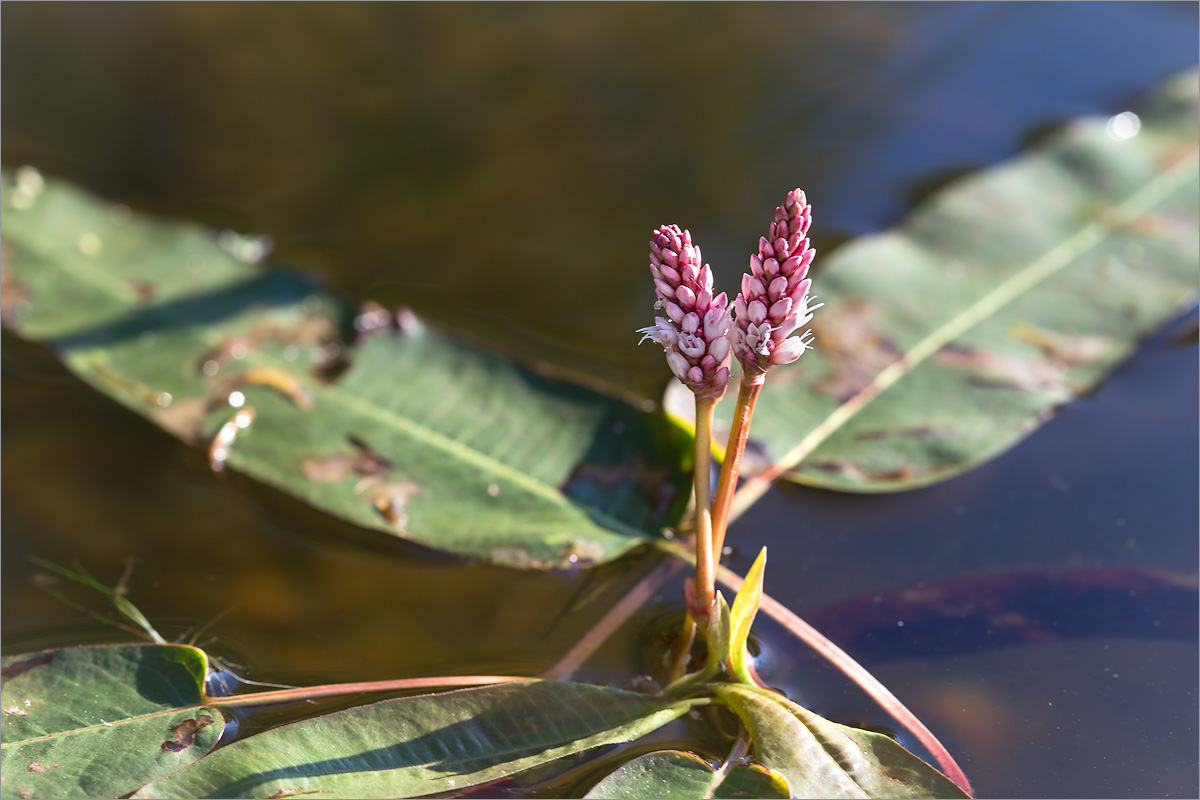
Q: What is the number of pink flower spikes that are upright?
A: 2